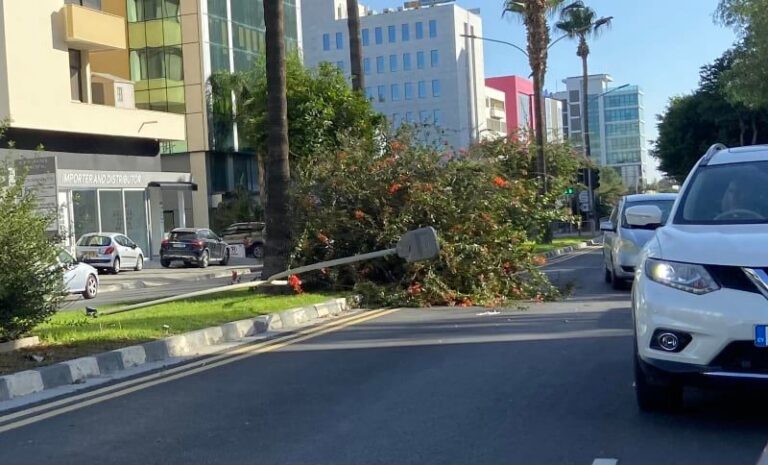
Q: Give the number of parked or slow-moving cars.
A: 6